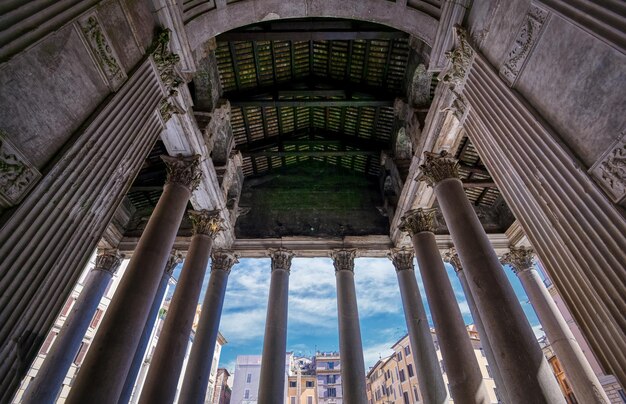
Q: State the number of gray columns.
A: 12